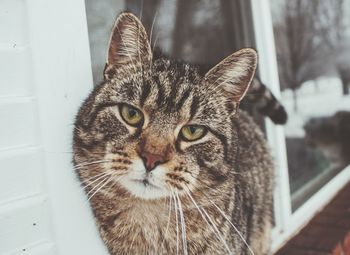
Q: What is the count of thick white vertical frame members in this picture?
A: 2